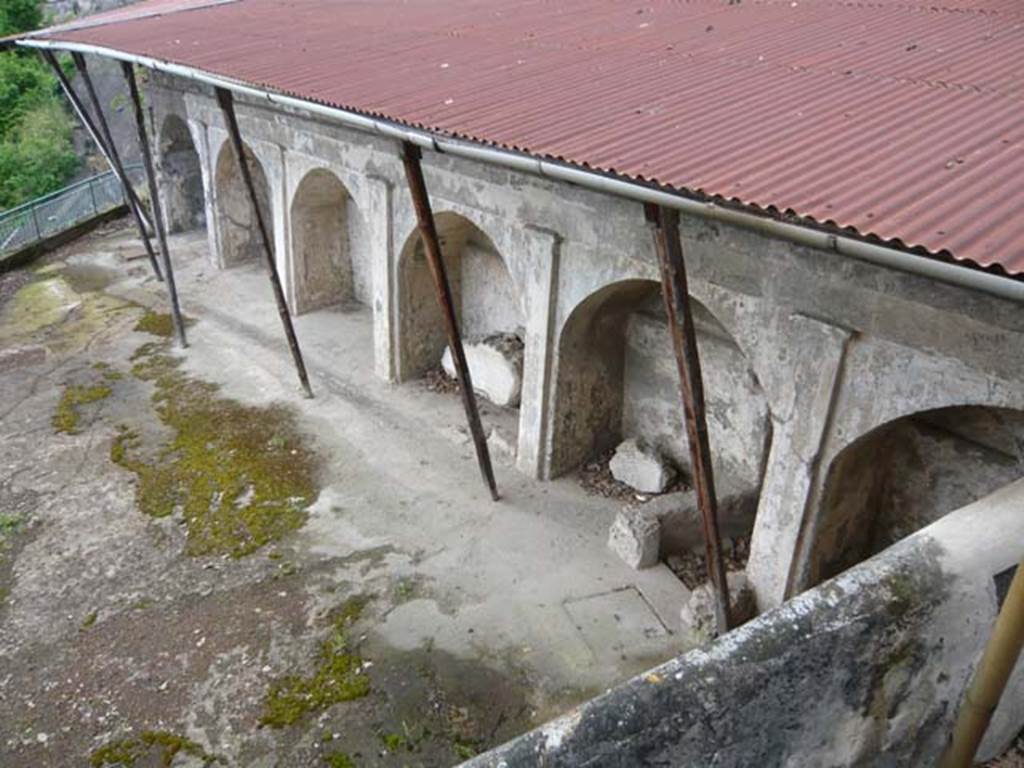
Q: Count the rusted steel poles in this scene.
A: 6